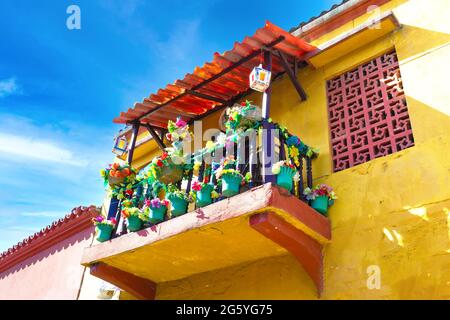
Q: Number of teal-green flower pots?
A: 8